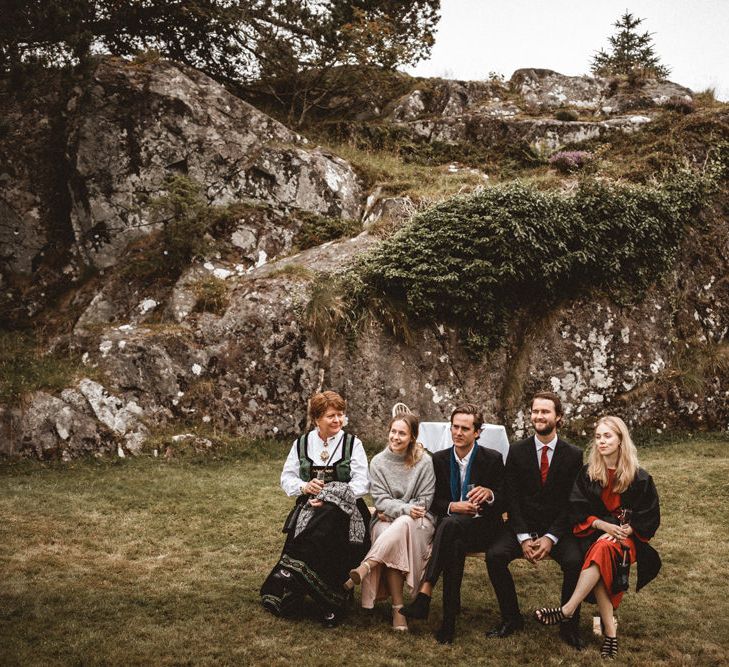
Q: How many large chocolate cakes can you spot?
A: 0